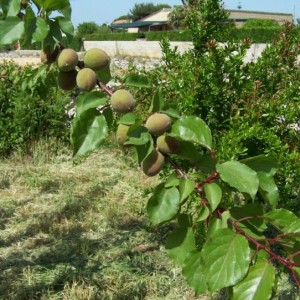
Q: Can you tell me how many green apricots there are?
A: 10